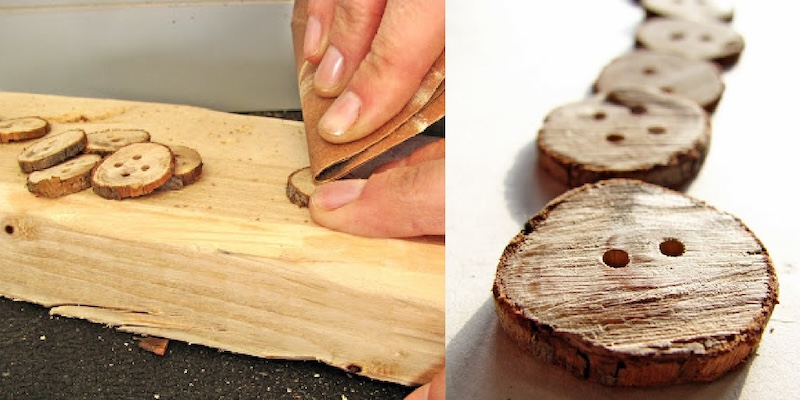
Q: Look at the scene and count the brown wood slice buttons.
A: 12